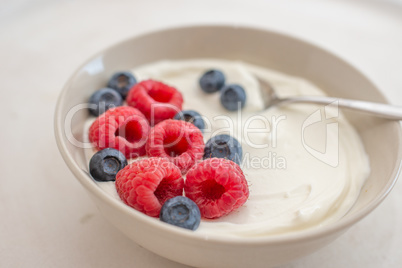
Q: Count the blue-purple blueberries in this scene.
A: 8